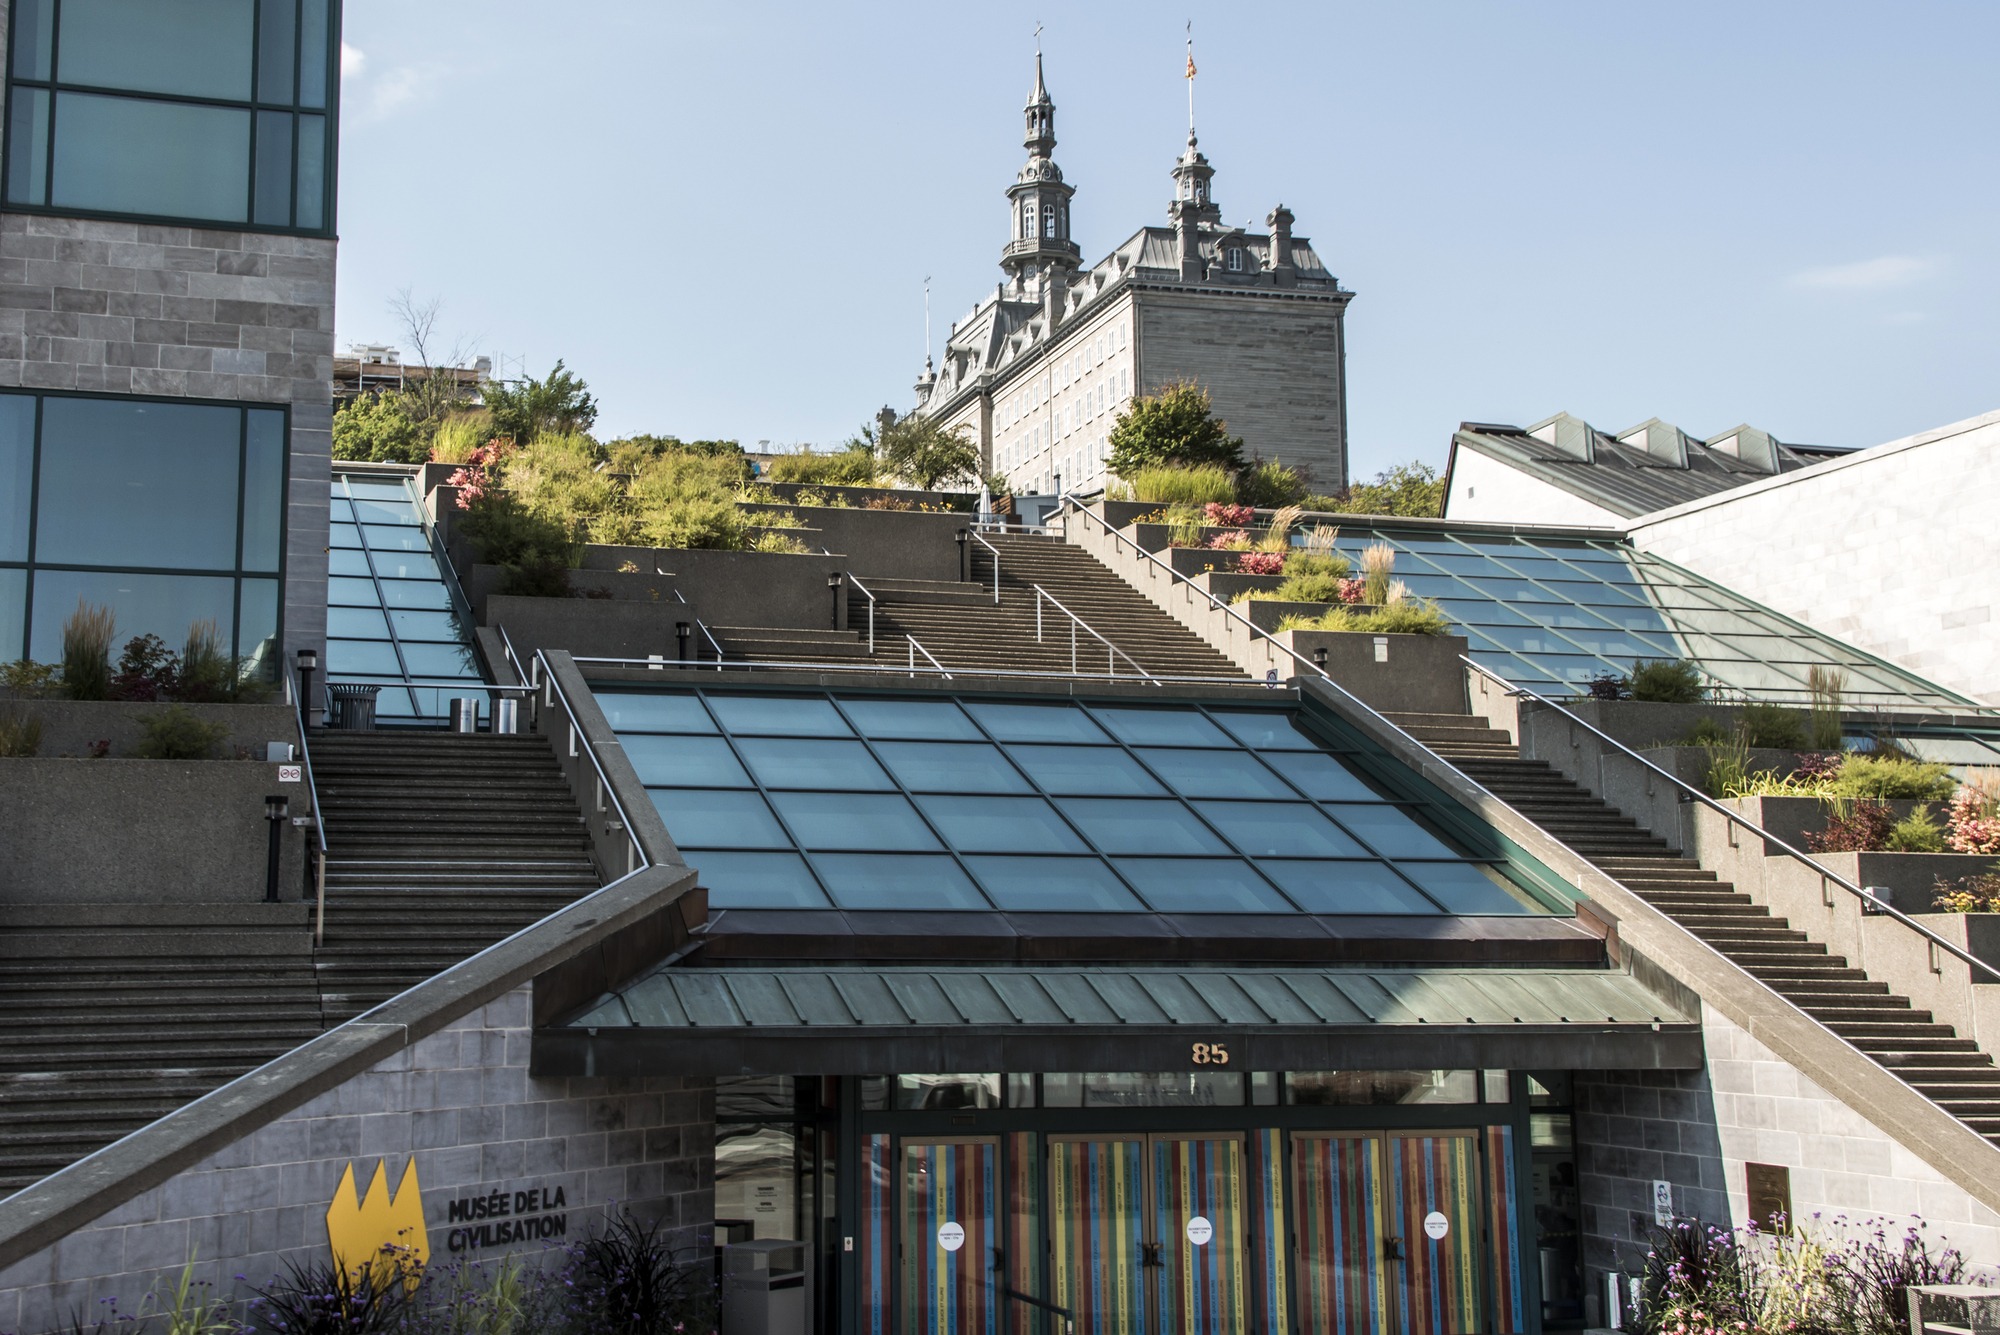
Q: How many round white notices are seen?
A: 3